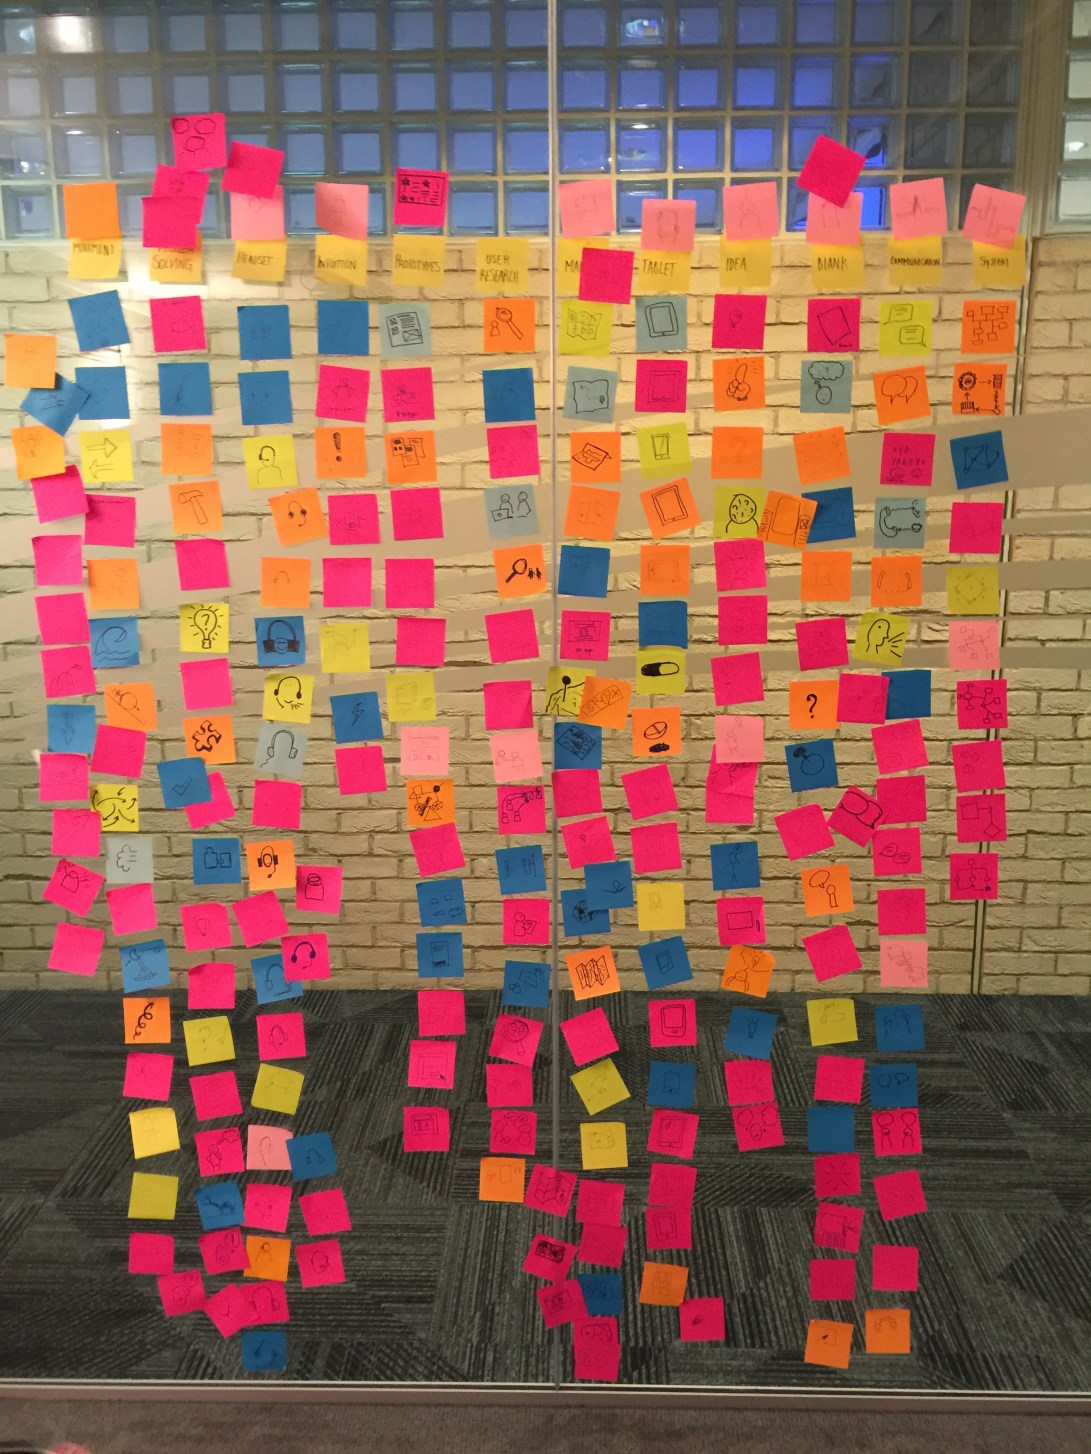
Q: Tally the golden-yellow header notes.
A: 12